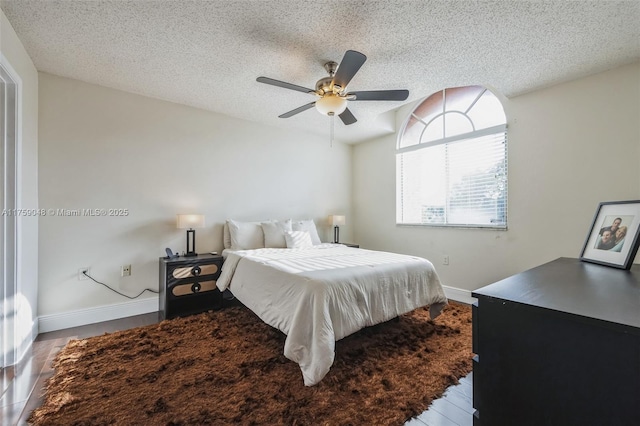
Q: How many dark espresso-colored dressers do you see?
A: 1